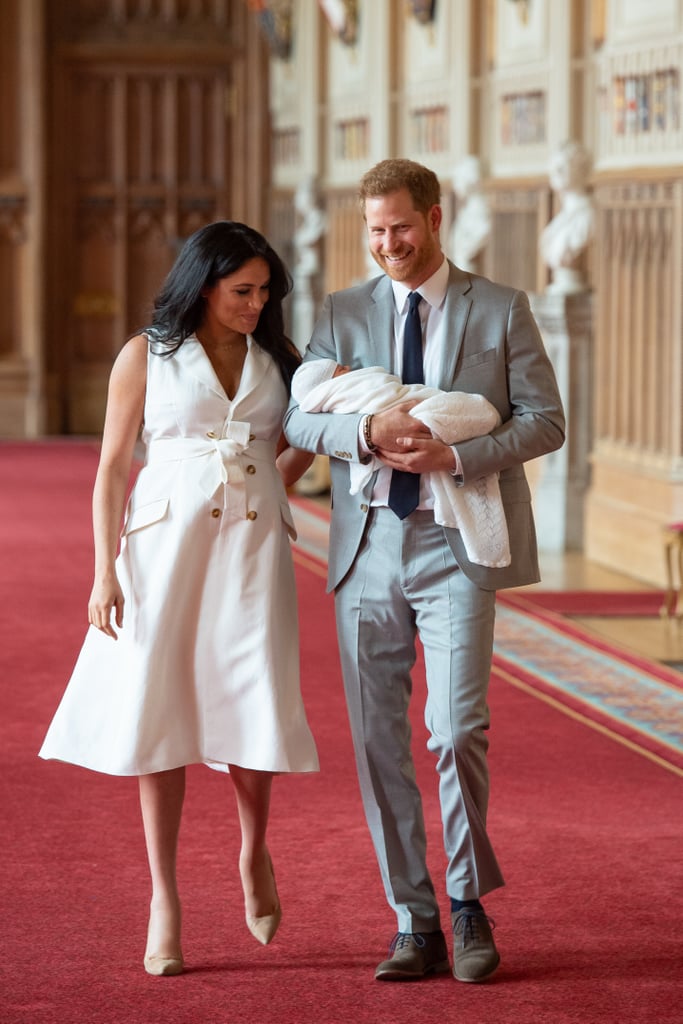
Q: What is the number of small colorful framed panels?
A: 5